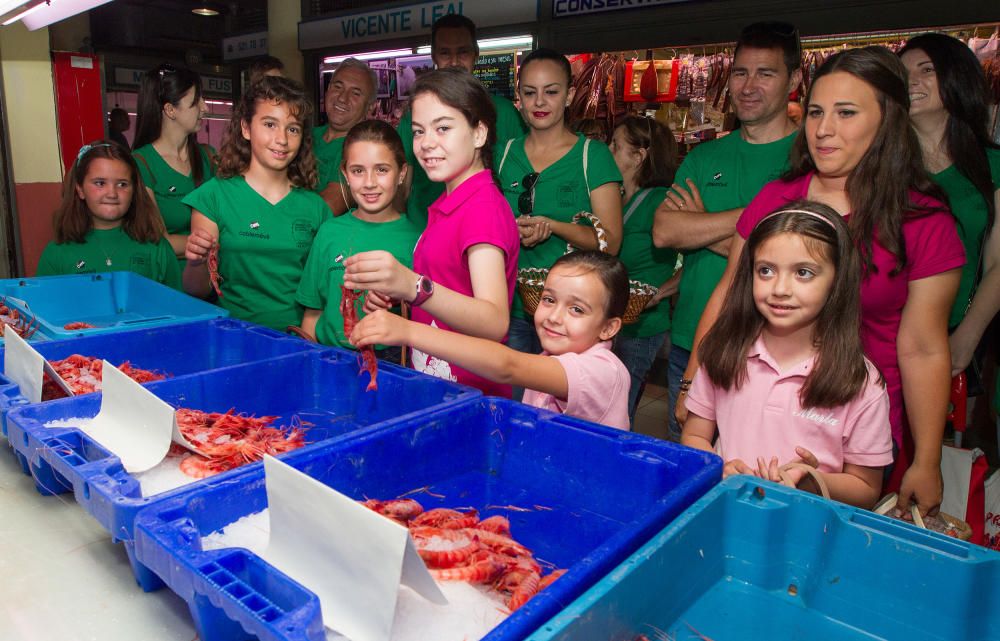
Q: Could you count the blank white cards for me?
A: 3